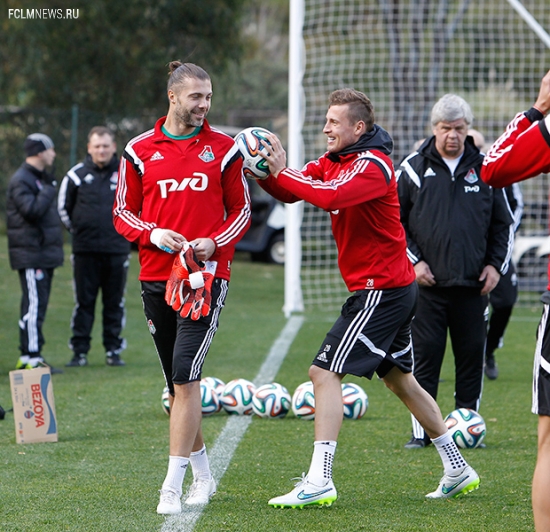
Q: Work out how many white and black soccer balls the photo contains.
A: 0